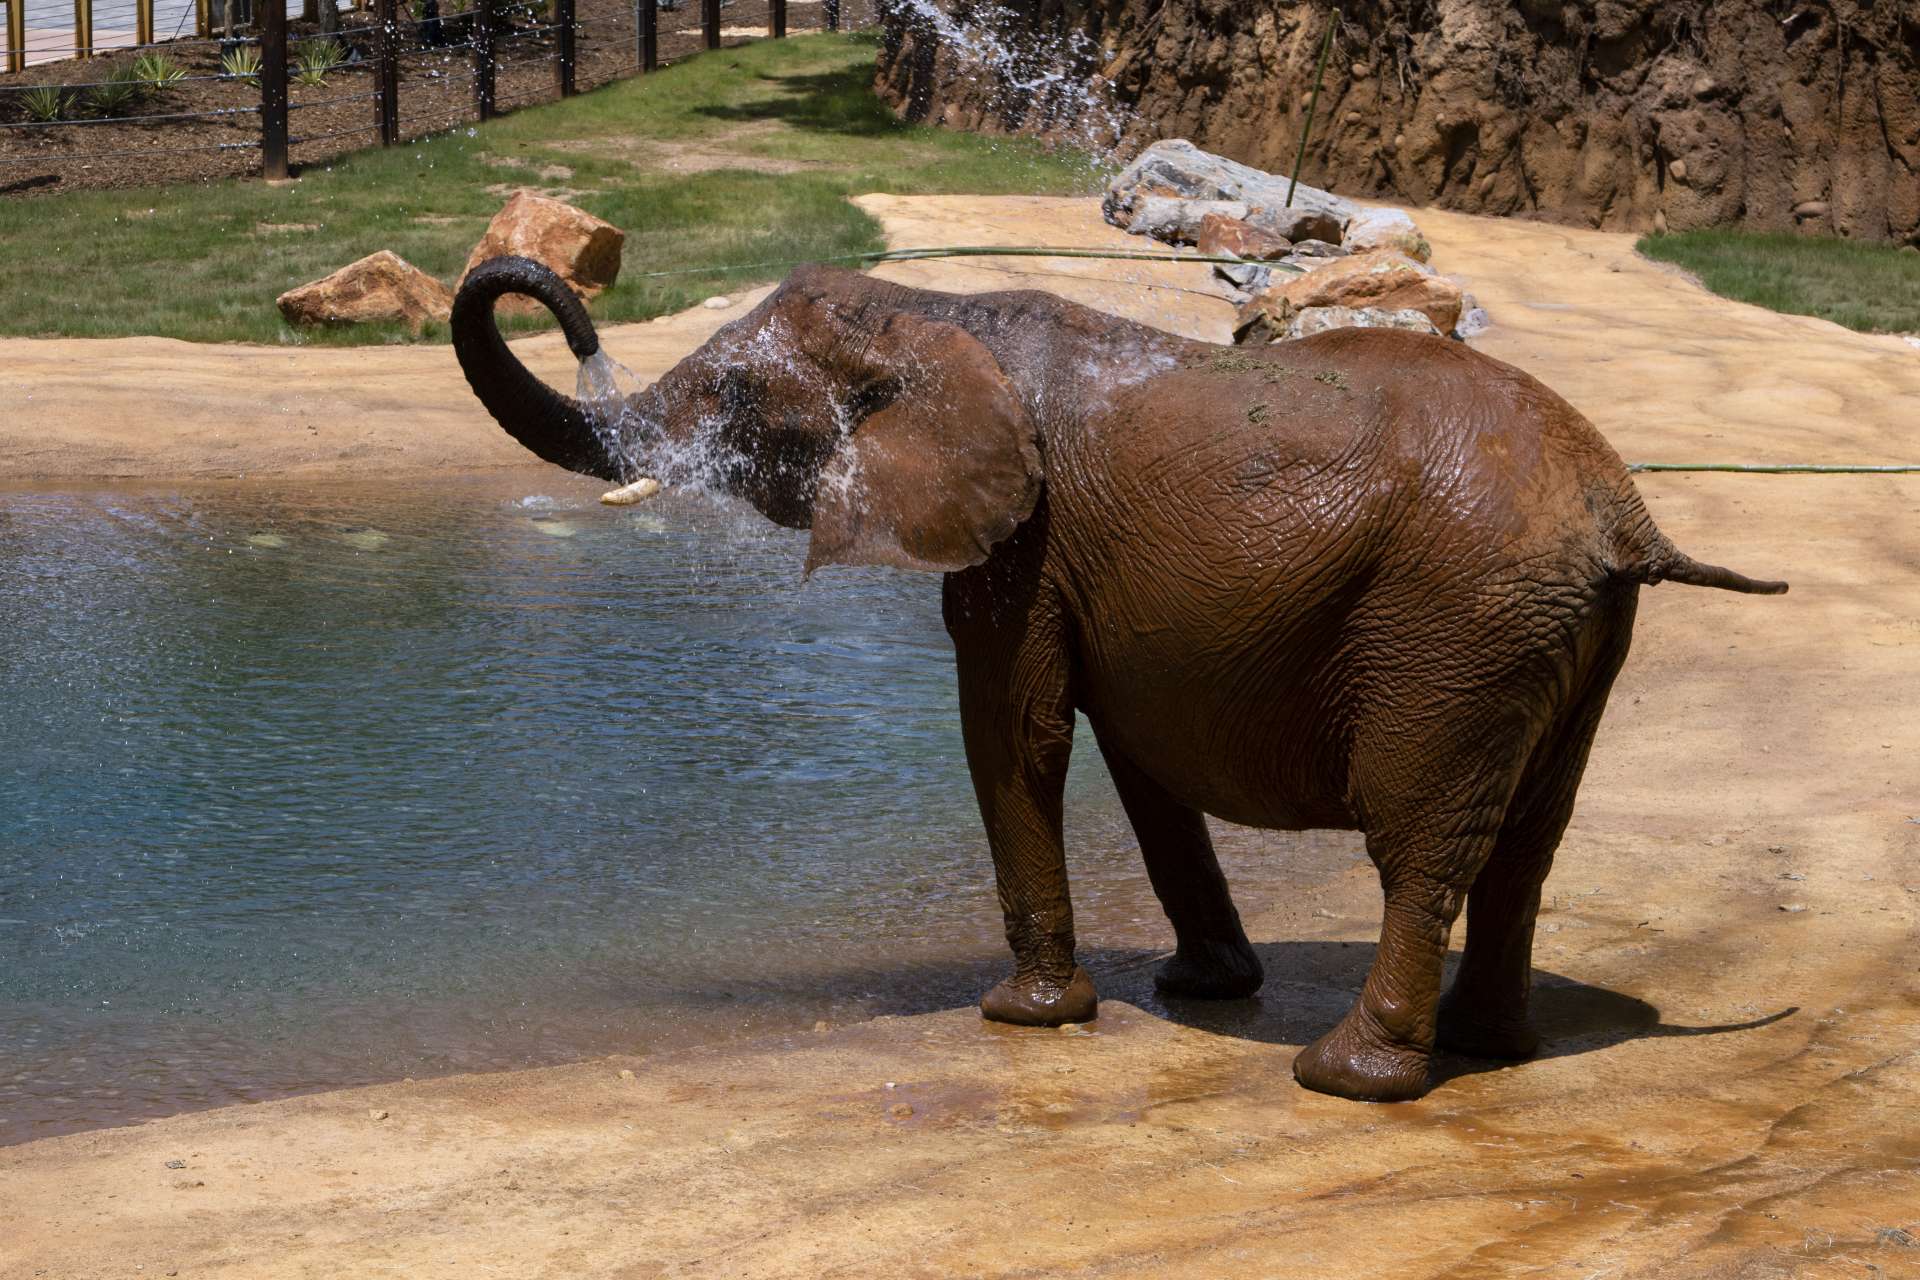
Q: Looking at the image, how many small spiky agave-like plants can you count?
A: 5